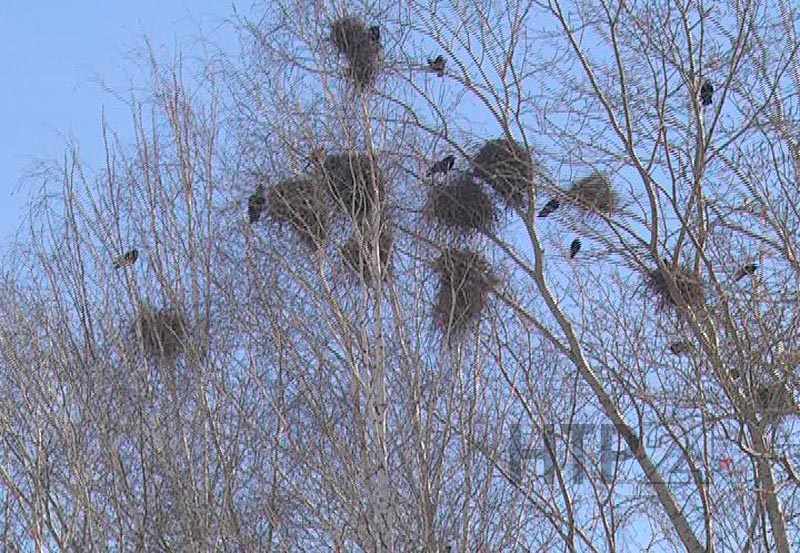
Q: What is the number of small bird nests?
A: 11